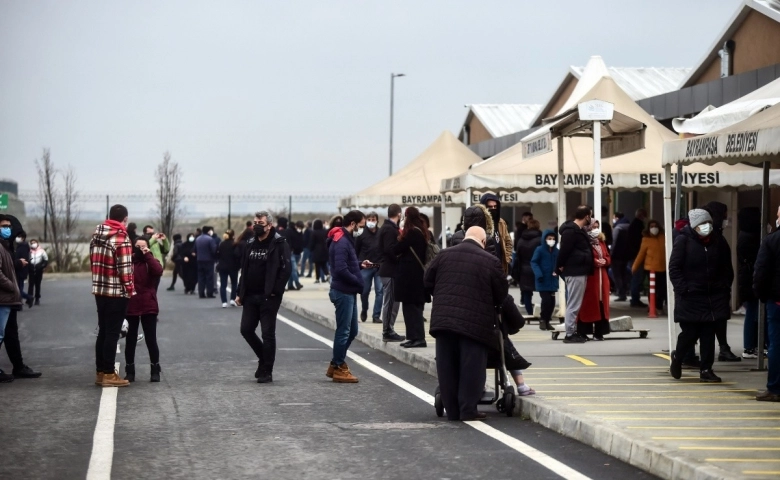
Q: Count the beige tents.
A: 3